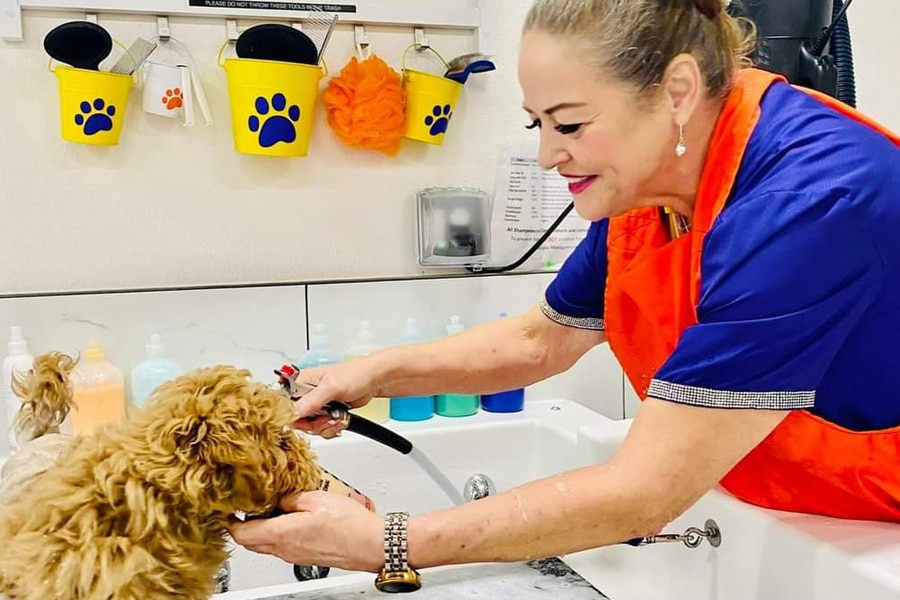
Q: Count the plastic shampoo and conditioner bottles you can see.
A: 8